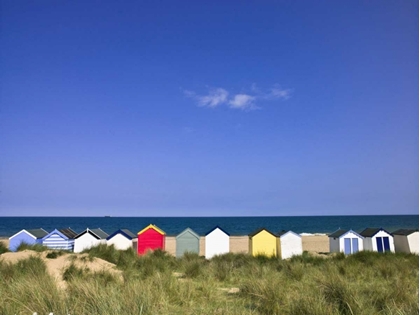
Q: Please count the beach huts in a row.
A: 12